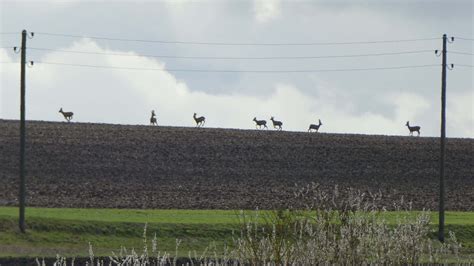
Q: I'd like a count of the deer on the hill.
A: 7